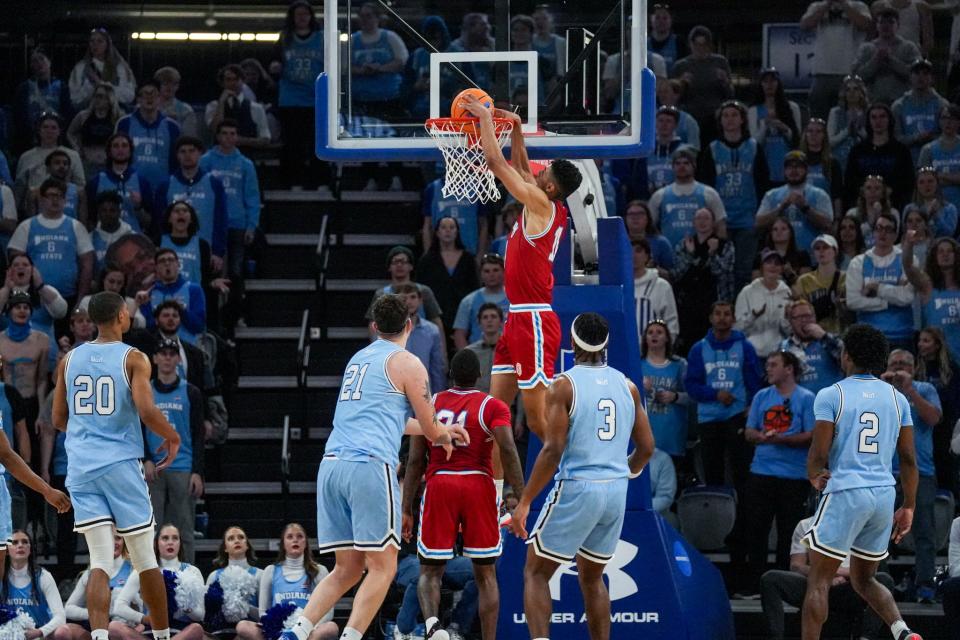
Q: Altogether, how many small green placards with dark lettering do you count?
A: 0